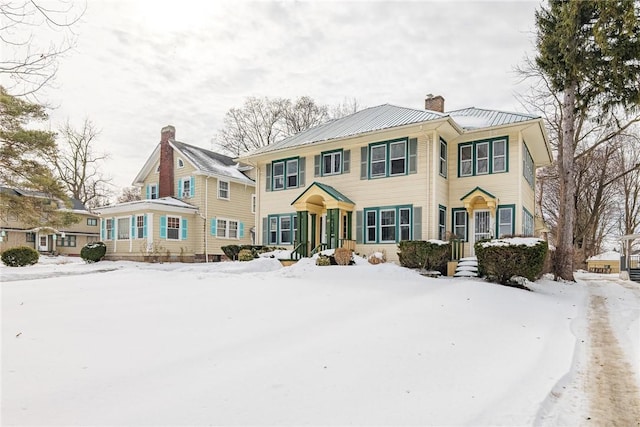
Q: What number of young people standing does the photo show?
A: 0